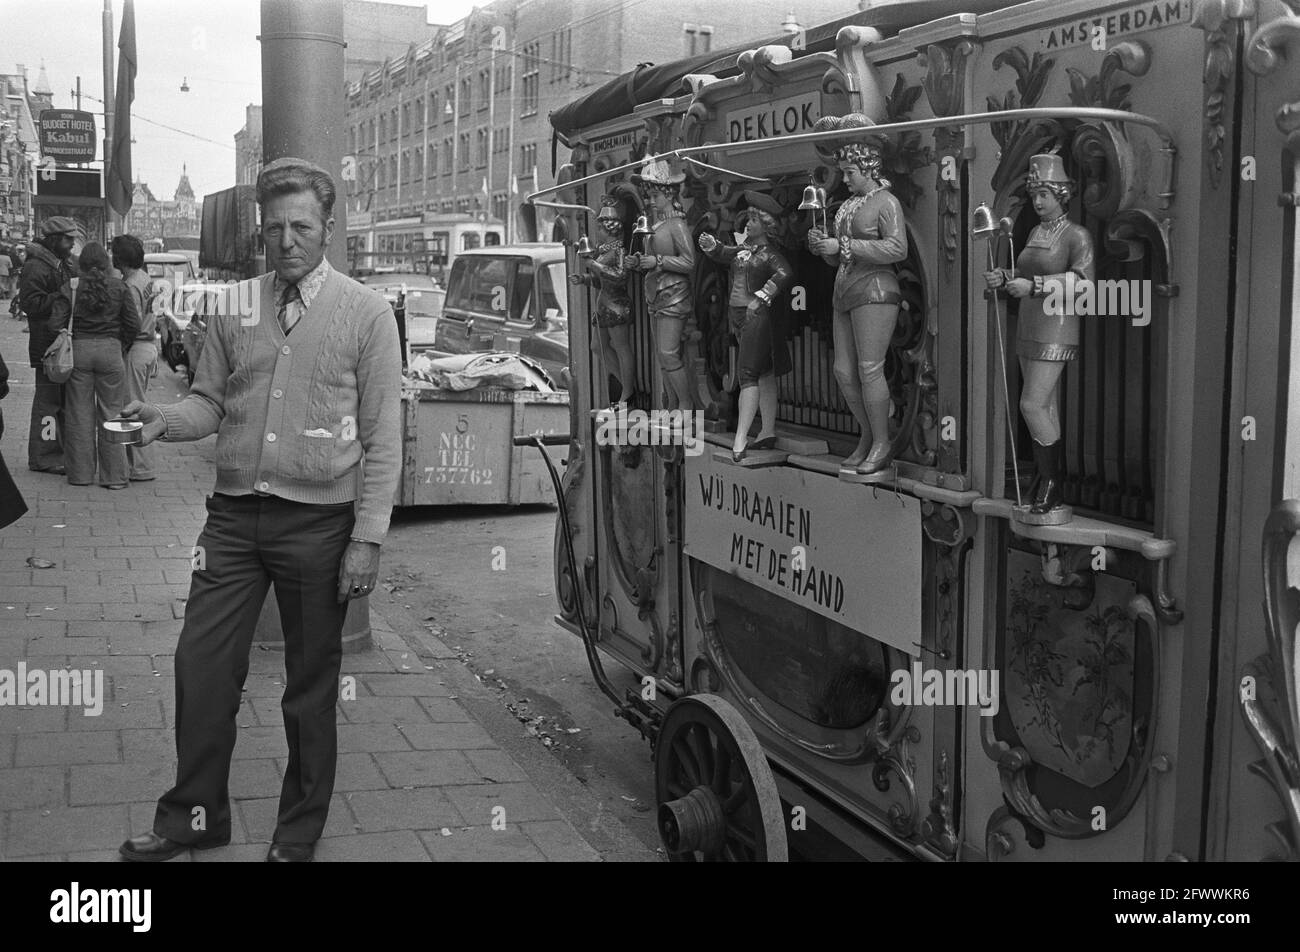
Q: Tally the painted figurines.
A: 5